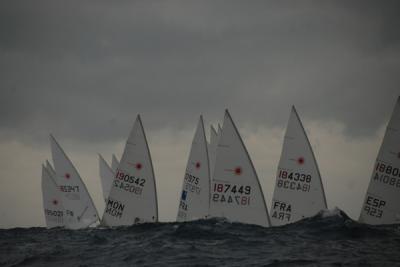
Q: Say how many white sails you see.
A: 12